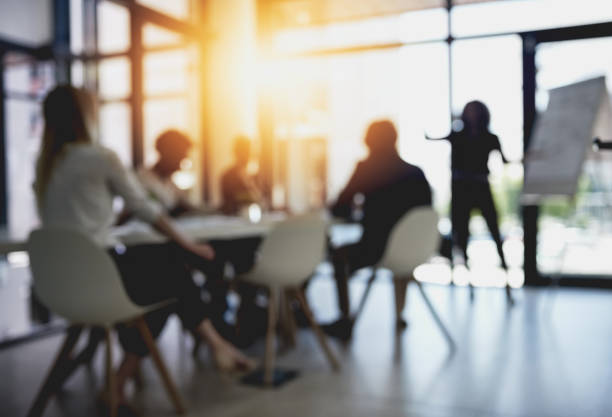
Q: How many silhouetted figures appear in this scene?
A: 5